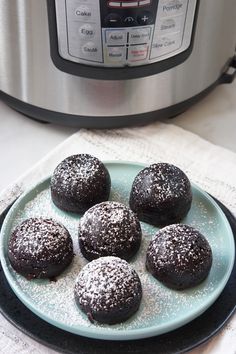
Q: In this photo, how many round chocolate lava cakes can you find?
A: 6